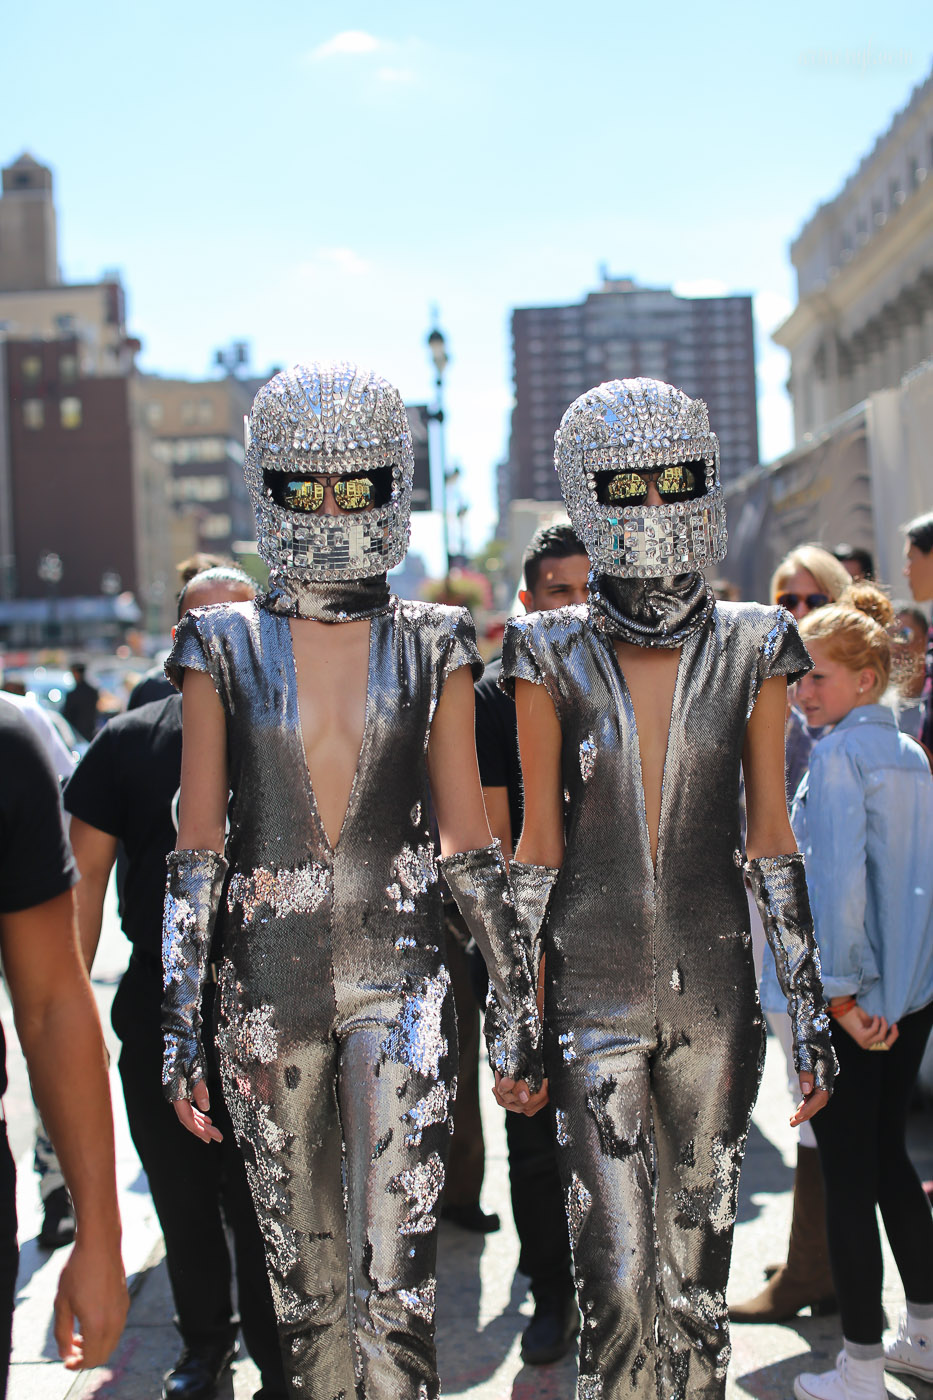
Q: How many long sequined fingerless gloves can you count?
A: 4